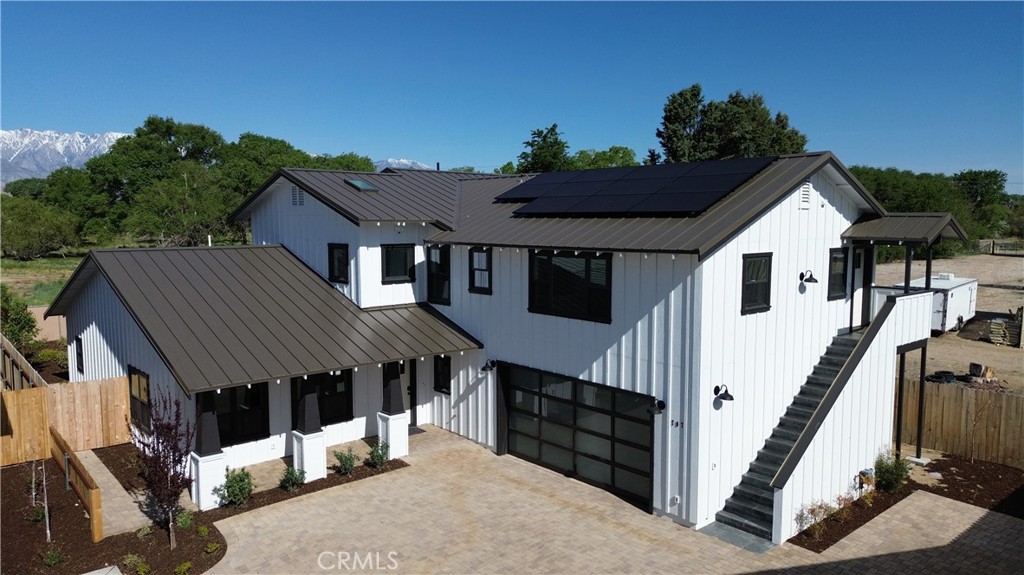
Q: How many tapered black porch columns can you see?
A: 3